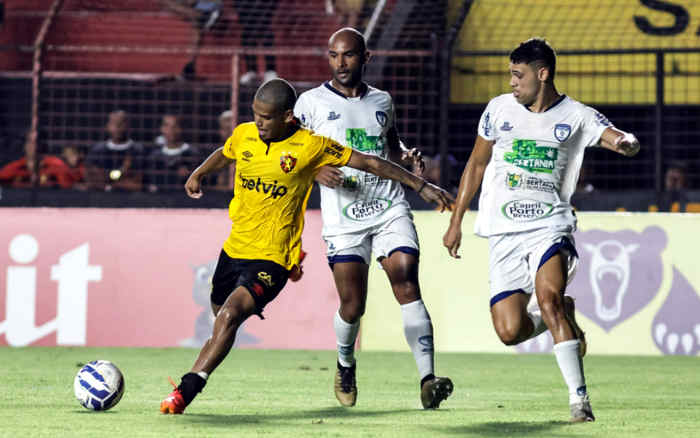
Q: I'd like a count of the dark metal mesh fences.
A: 1